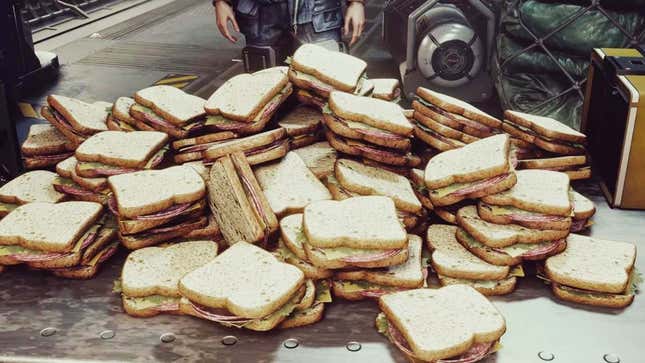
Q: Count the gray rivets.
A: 8